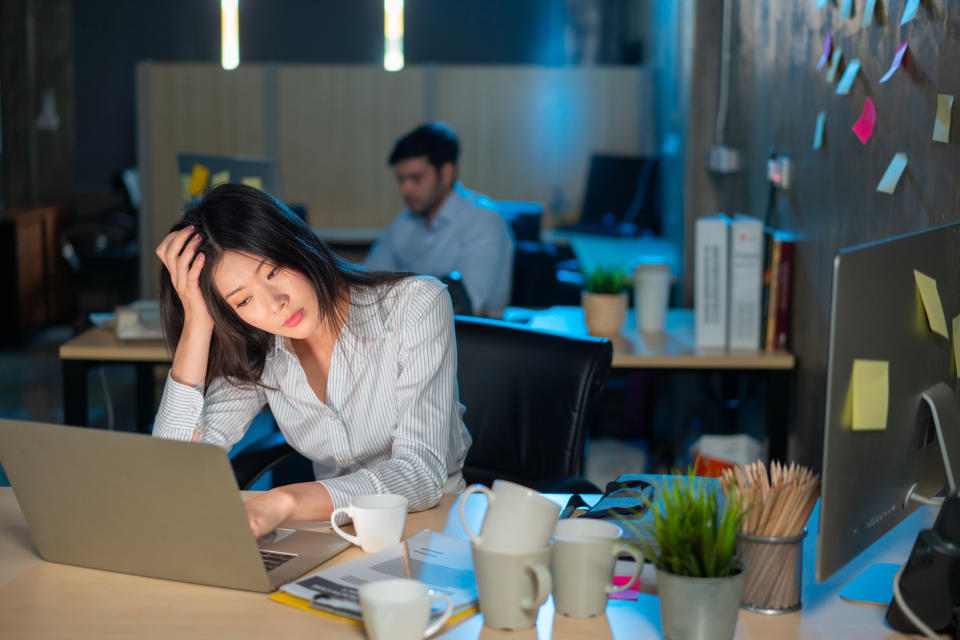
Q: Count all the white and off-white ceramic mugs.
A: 5